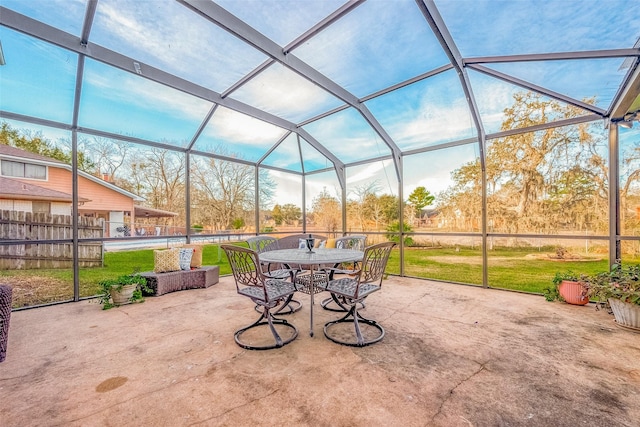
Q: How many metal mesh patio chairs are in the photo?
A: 4